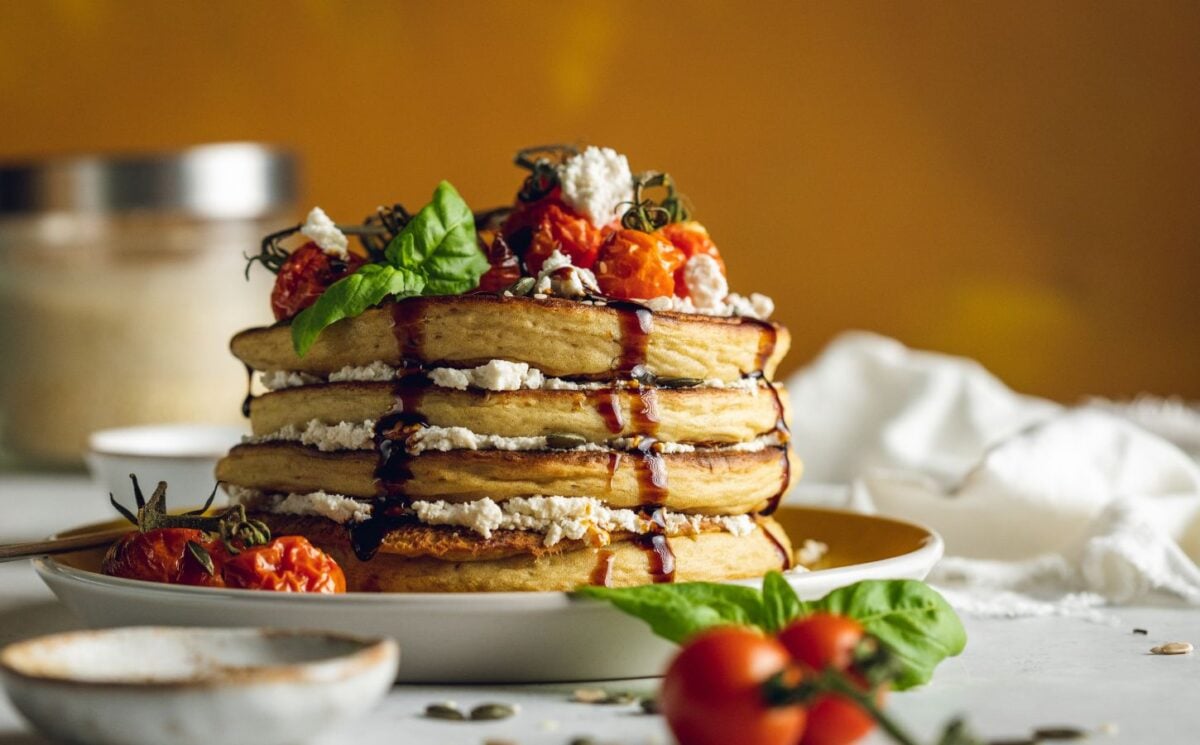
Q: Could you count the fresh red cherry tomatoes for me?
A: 3